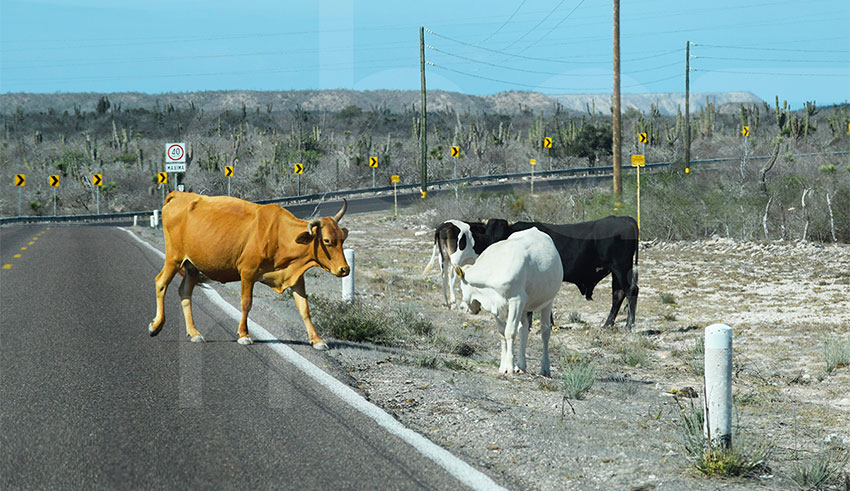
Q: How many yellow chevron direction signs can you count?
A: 11